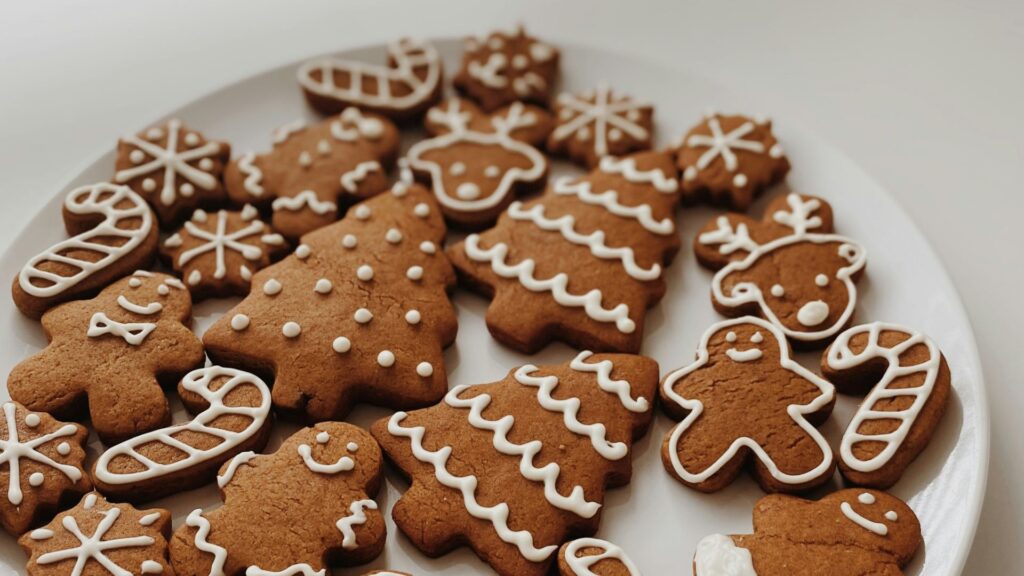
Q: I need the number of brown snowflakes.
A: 7